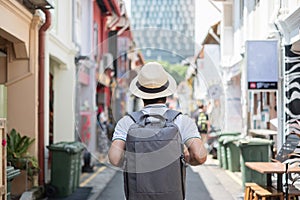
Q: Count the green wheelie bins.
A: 4